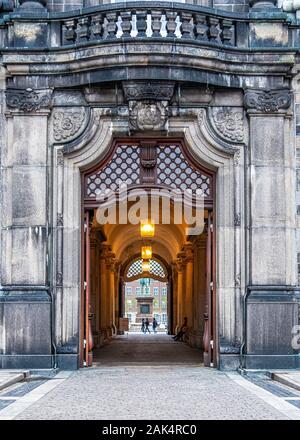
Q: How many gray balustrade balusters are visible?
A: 12